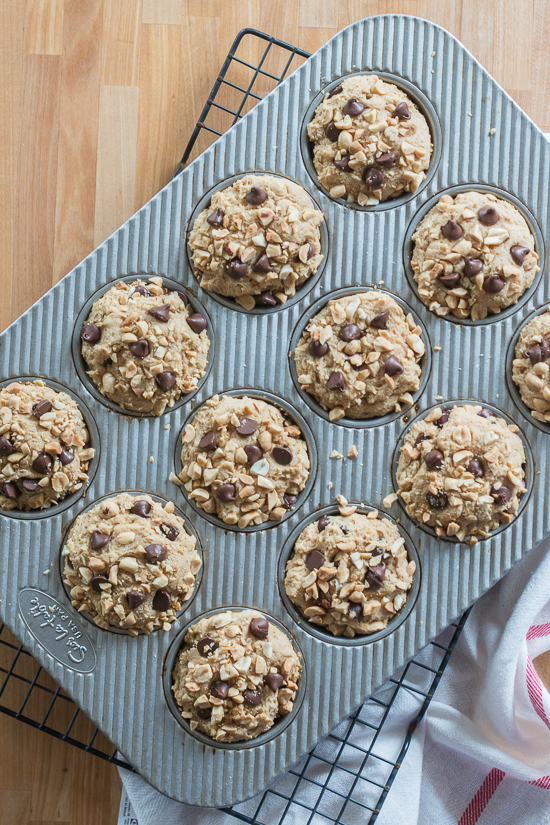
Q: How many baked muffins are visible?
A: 12